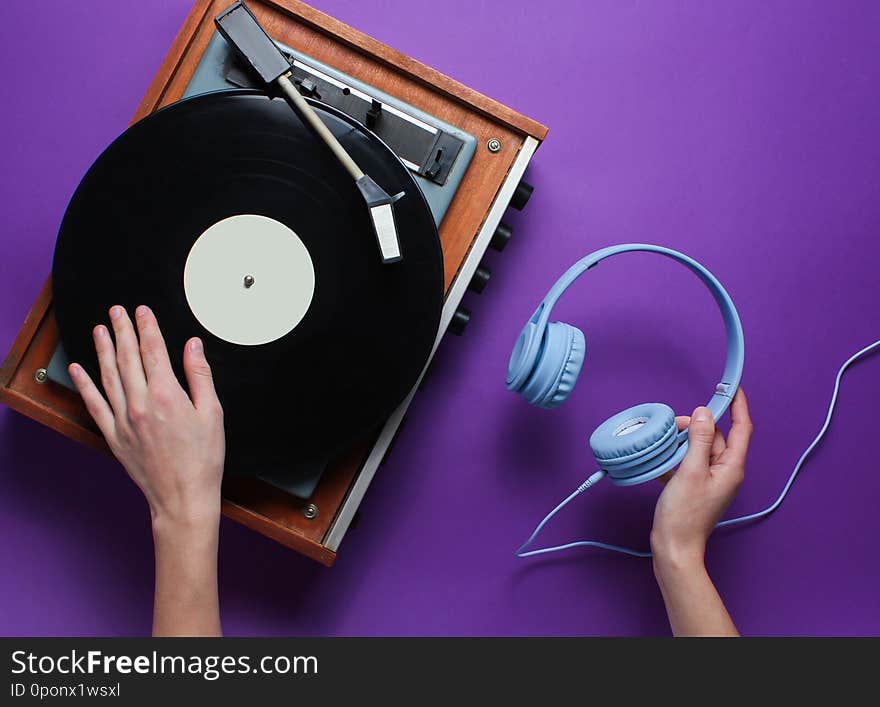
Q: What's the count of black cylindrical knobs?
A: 4